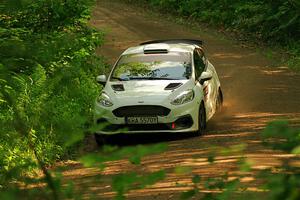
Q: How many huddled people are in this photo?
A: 0